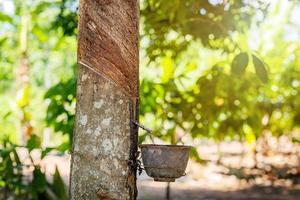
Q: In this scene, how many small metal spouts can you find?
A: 1